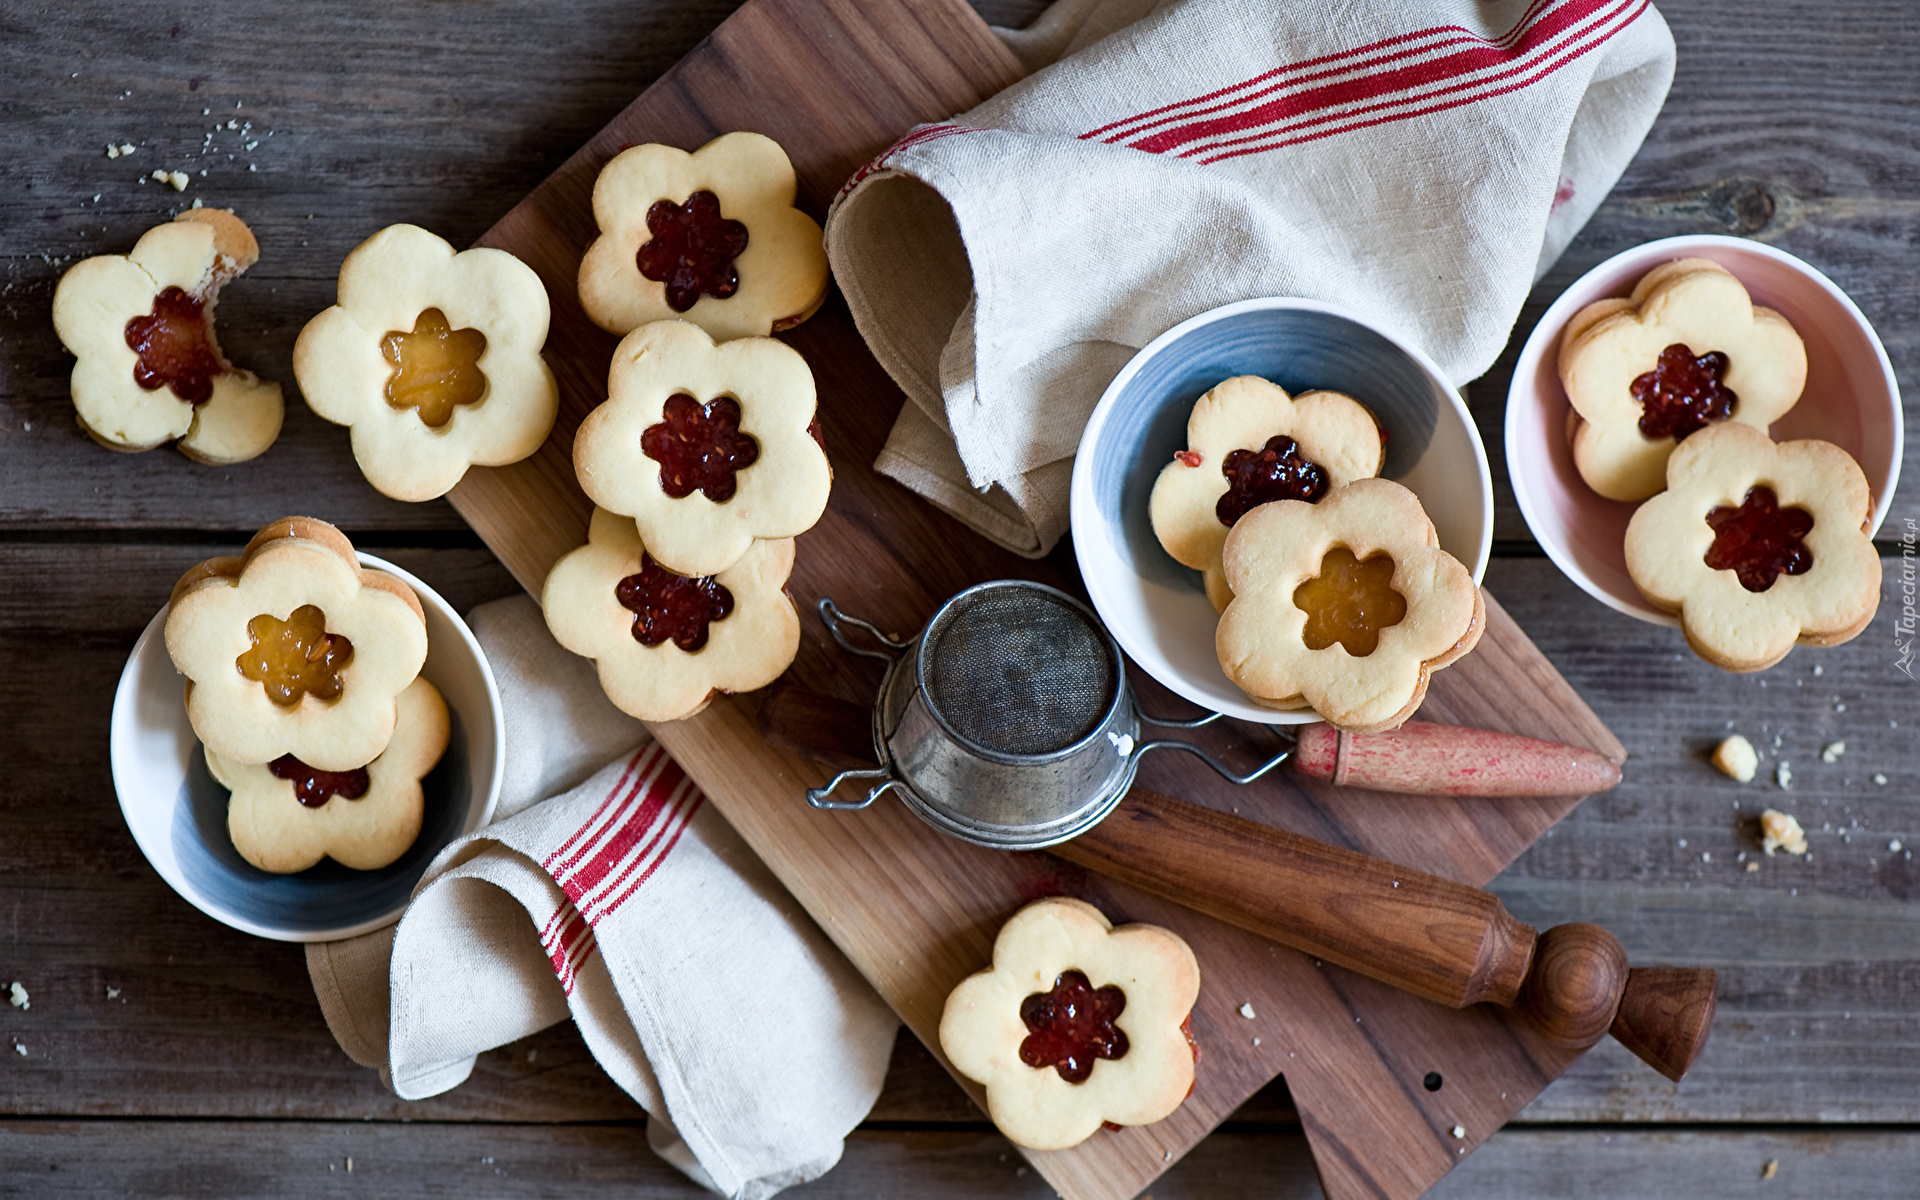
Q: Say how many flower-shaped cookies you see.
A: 12